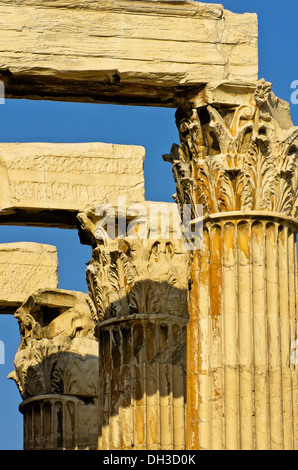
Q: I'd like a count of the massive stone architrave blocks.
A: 3